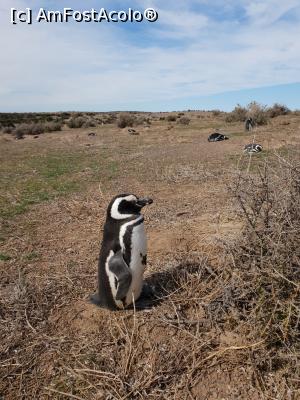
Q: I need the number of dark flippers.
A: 1